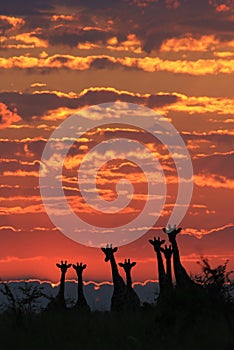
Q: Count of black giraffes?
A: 7